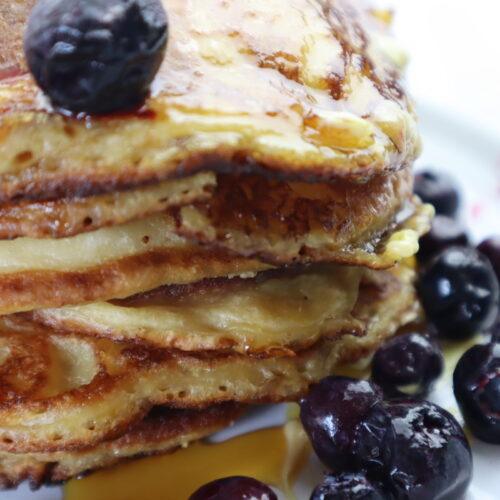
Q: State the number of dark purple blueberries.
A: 11